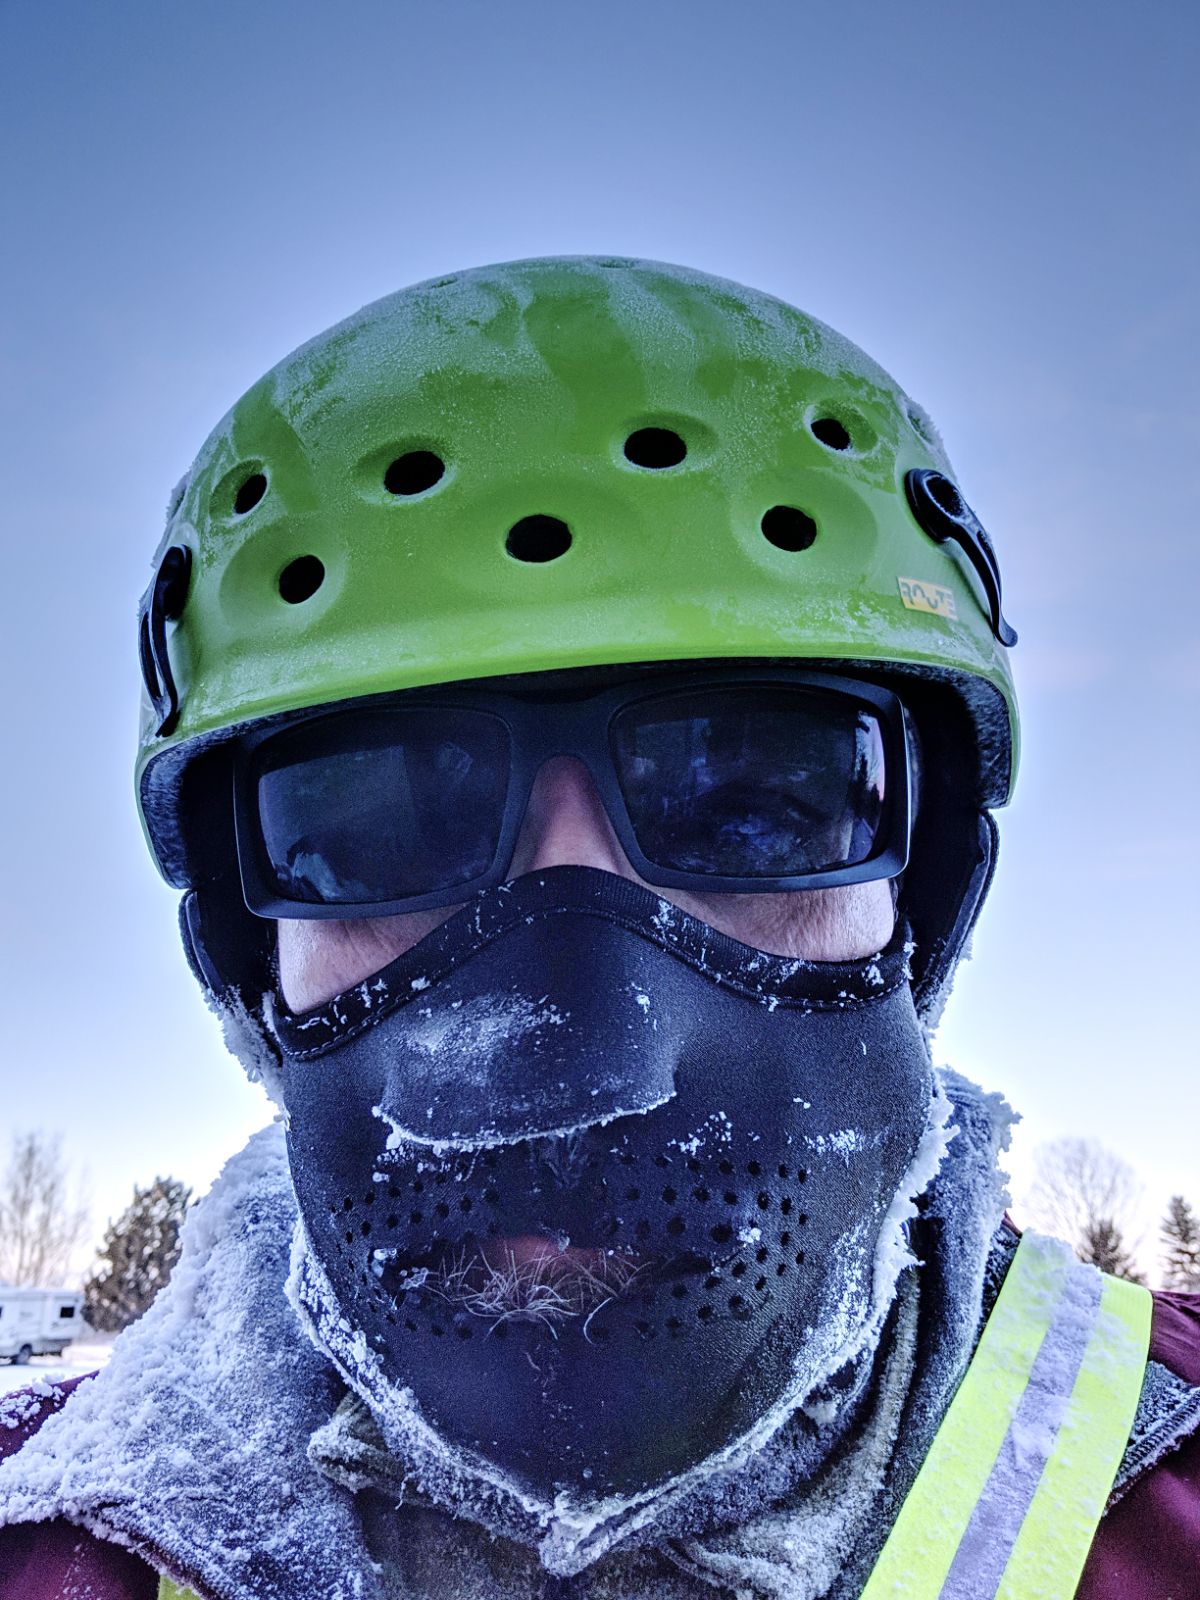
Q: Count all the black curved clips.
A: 2